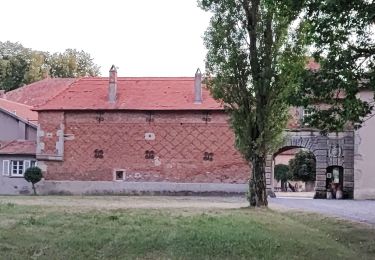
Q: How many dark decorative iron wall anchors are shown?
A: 6